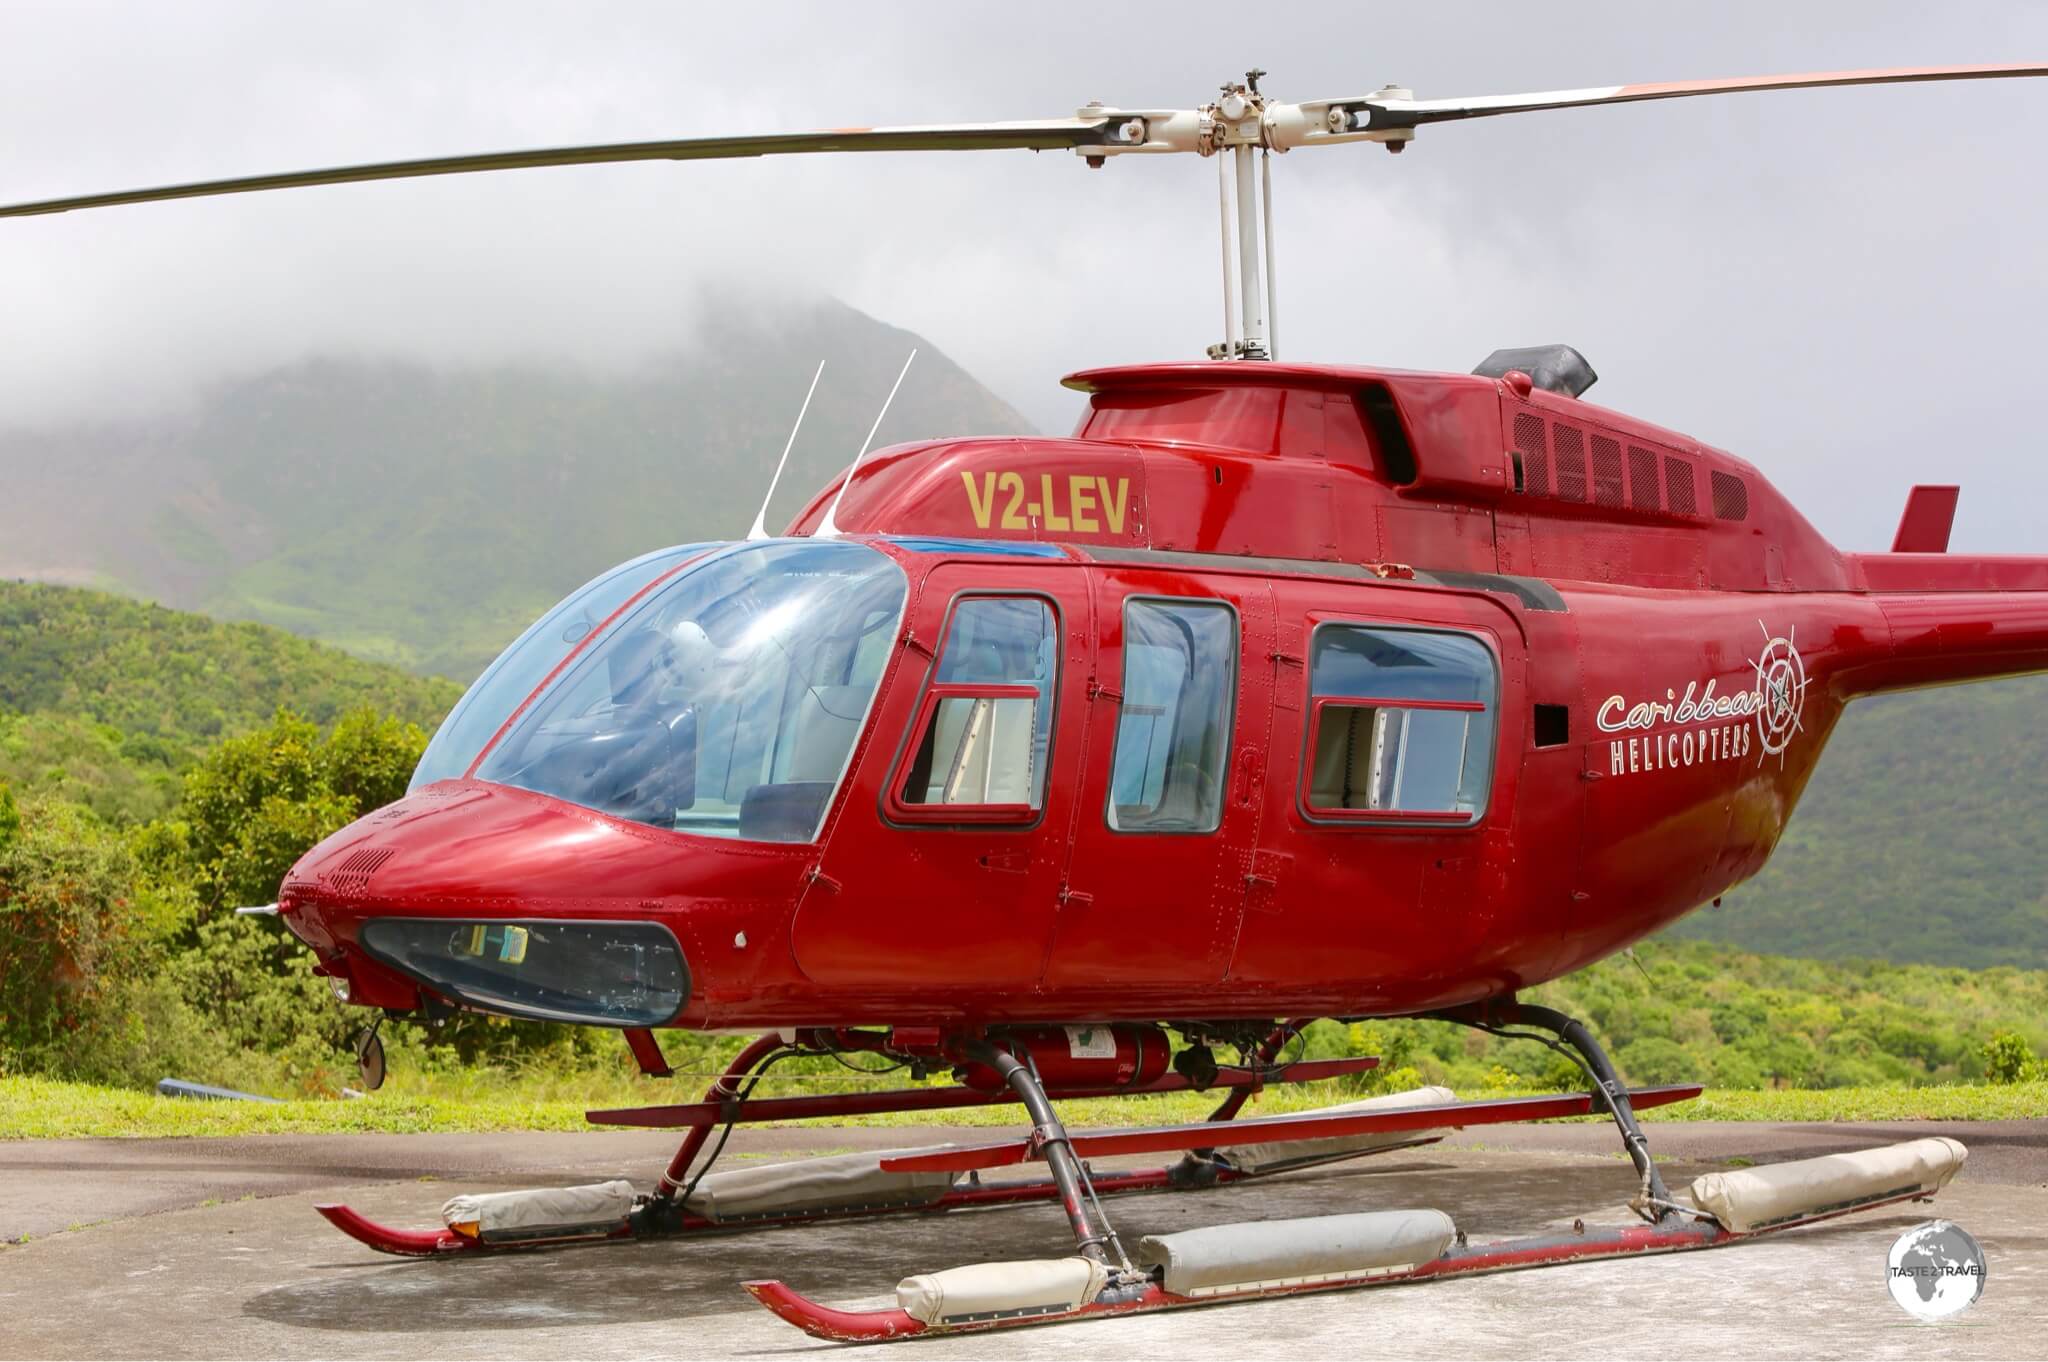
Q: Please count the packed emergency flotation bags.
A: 6